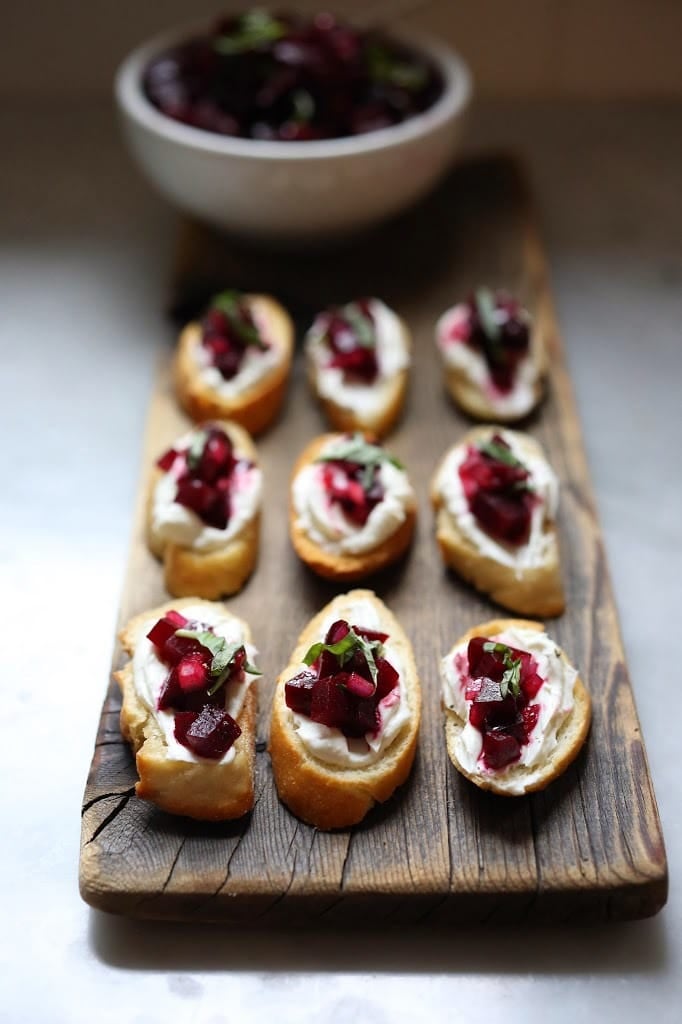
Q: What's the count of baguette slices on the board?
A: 9